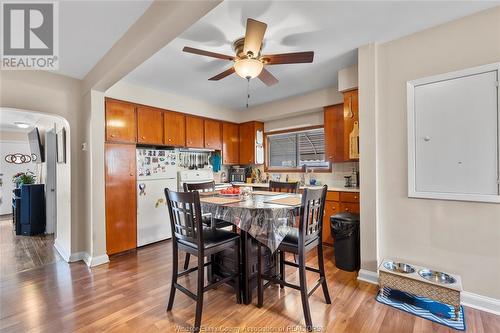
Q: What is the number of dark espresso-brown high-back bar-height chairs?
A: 4